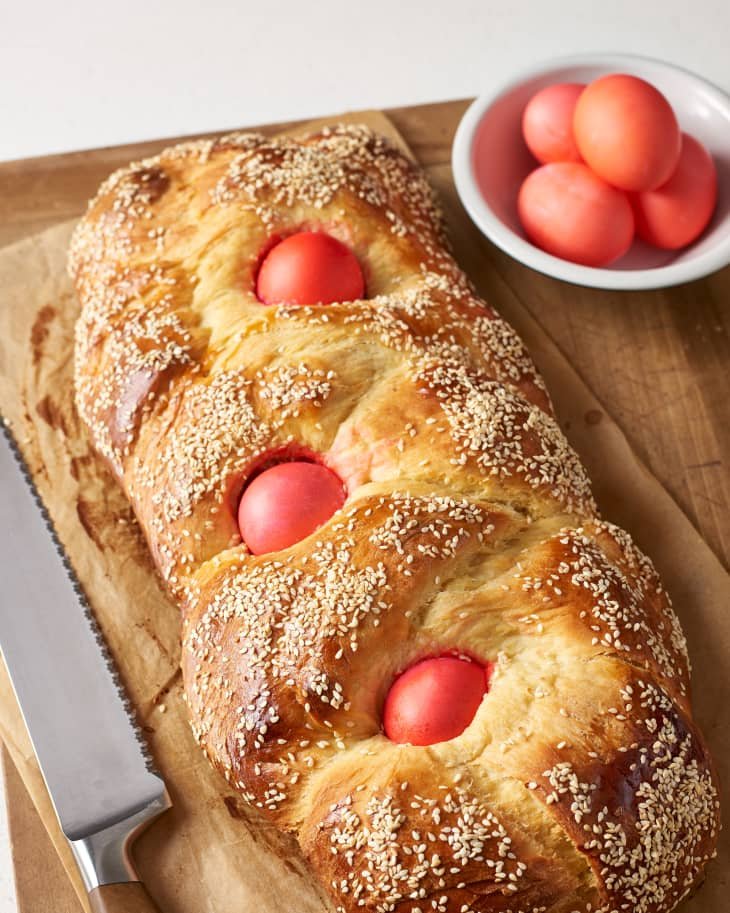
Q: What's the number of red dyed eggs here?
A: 7